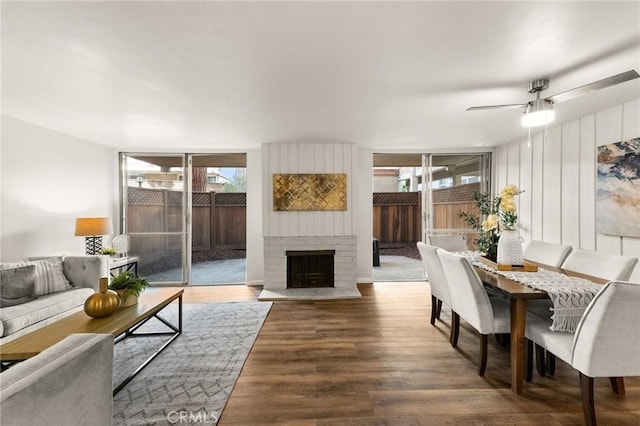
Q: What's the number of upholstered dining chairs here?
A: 6